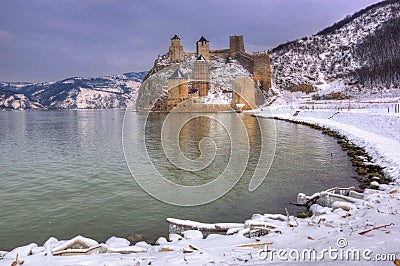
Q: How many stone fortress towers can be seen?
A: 7